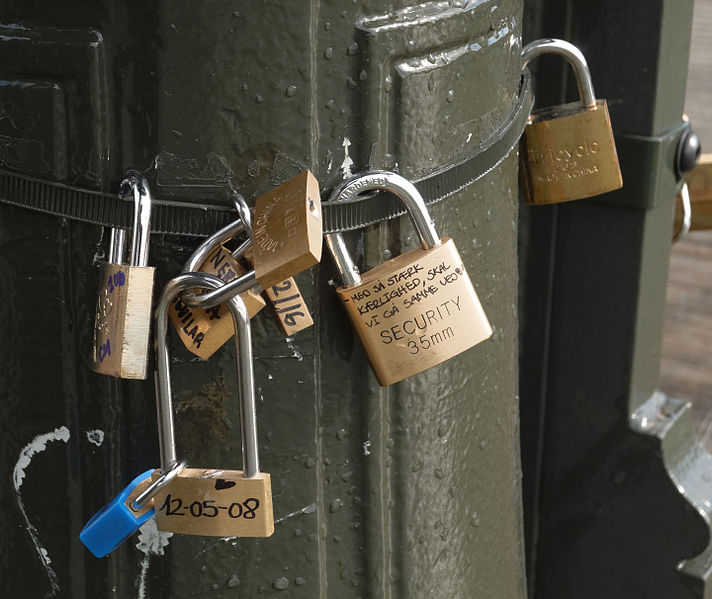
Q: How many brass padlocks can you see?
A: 7